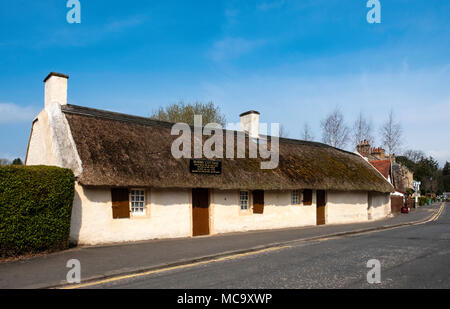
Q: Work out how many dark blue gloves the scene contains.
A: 0